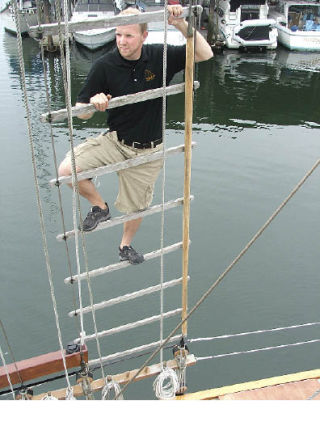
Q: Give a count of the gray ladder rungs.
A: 8